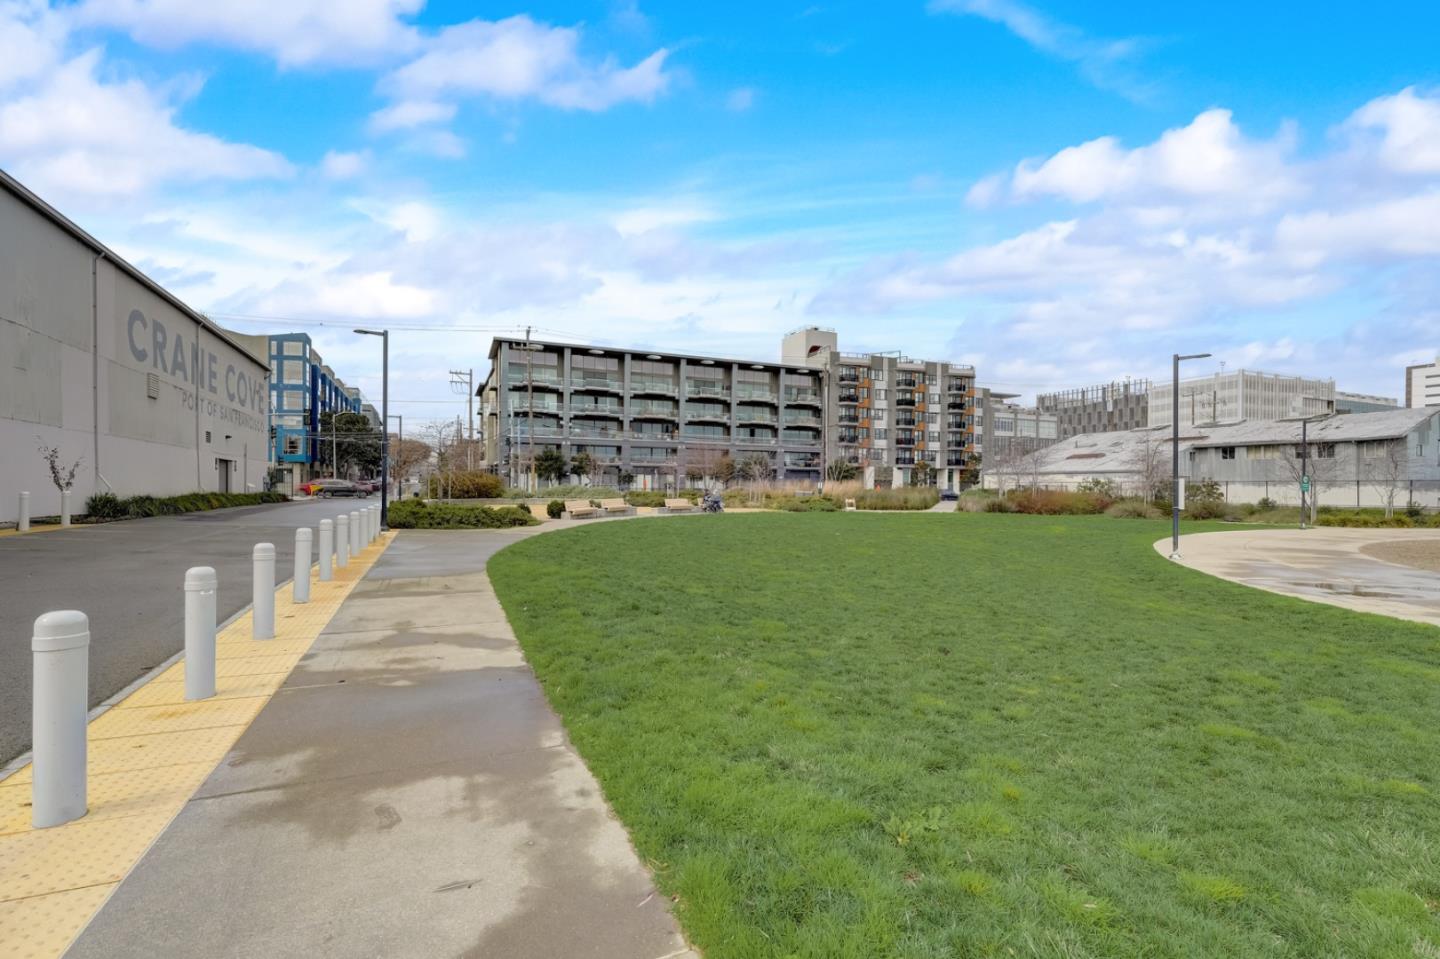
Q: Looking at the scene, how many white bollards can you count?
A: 12